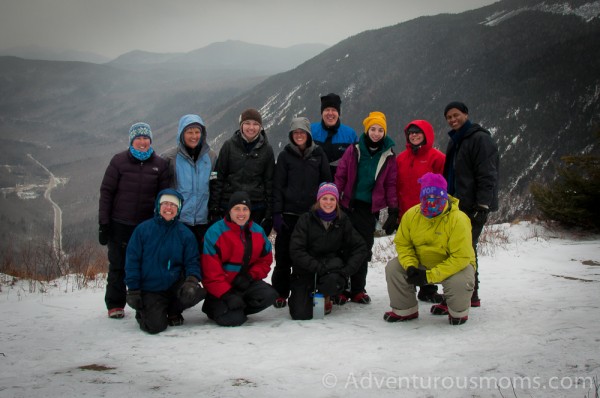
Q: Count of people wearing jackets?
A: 12